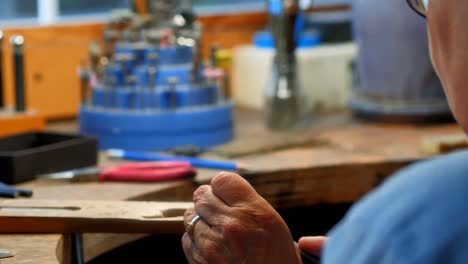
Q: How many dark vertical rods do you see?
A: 2